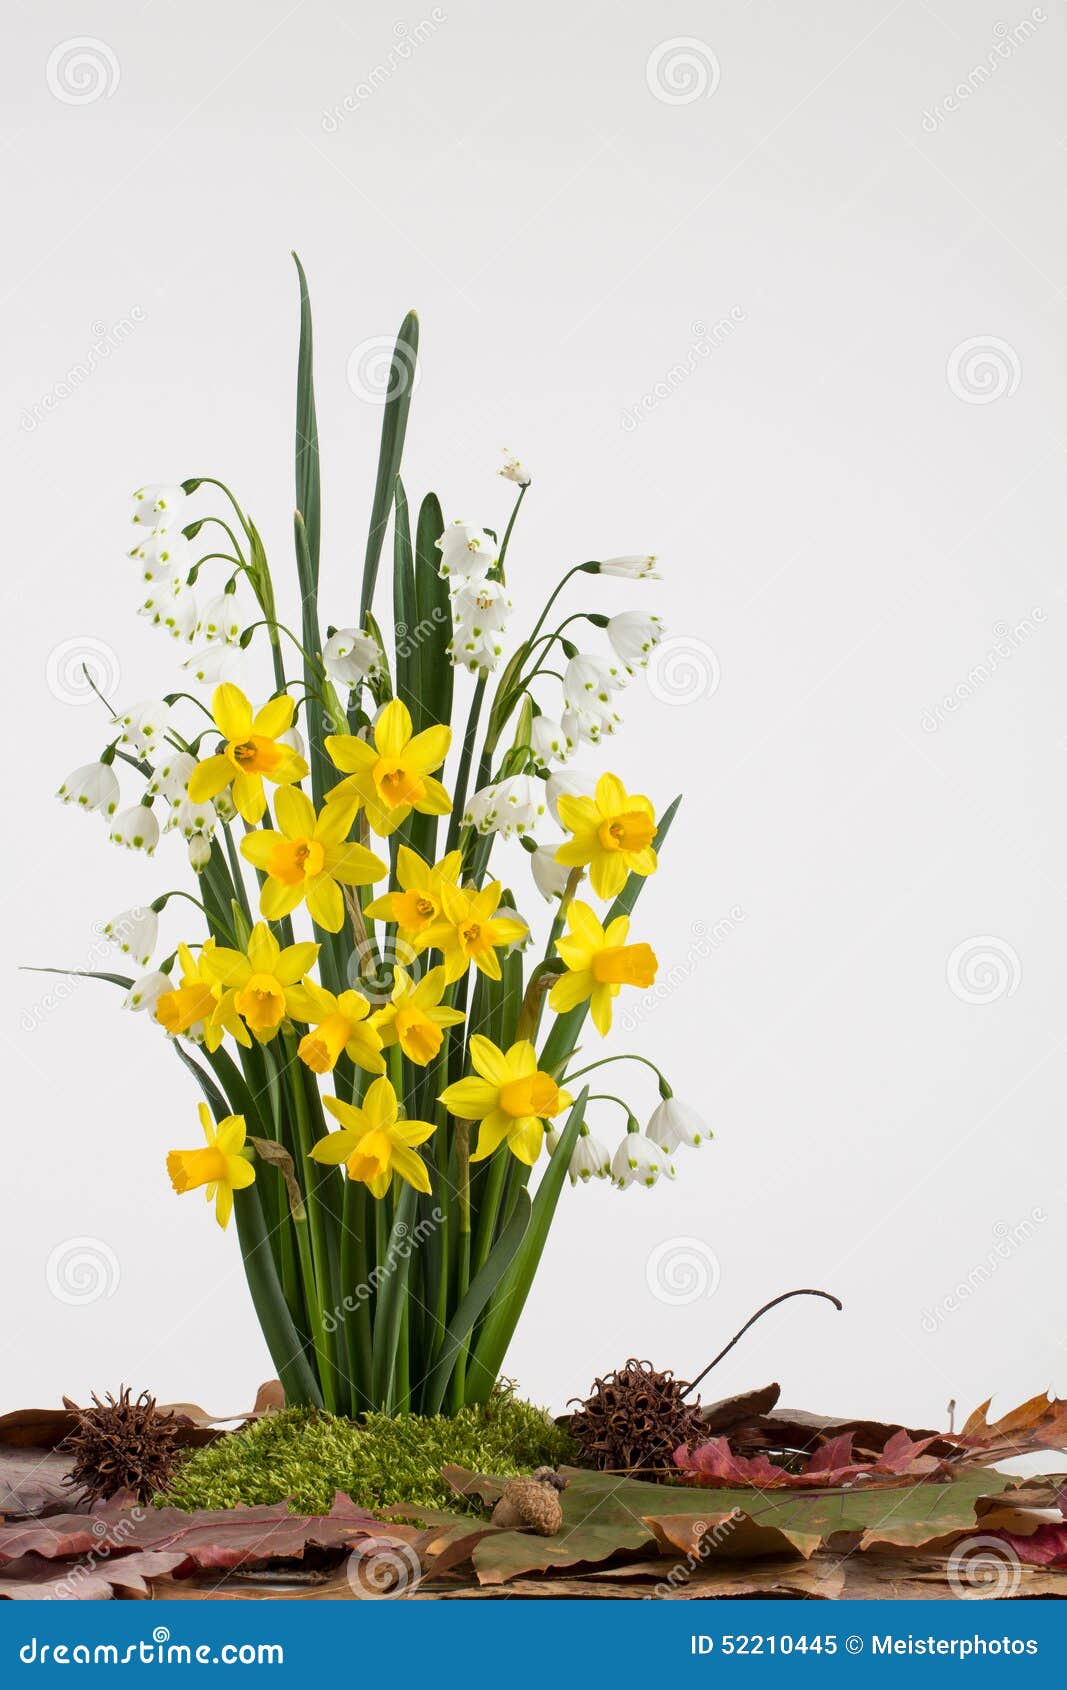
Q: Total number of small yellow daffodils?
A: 14